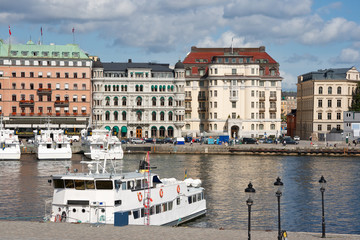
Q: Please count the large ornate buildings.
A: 4